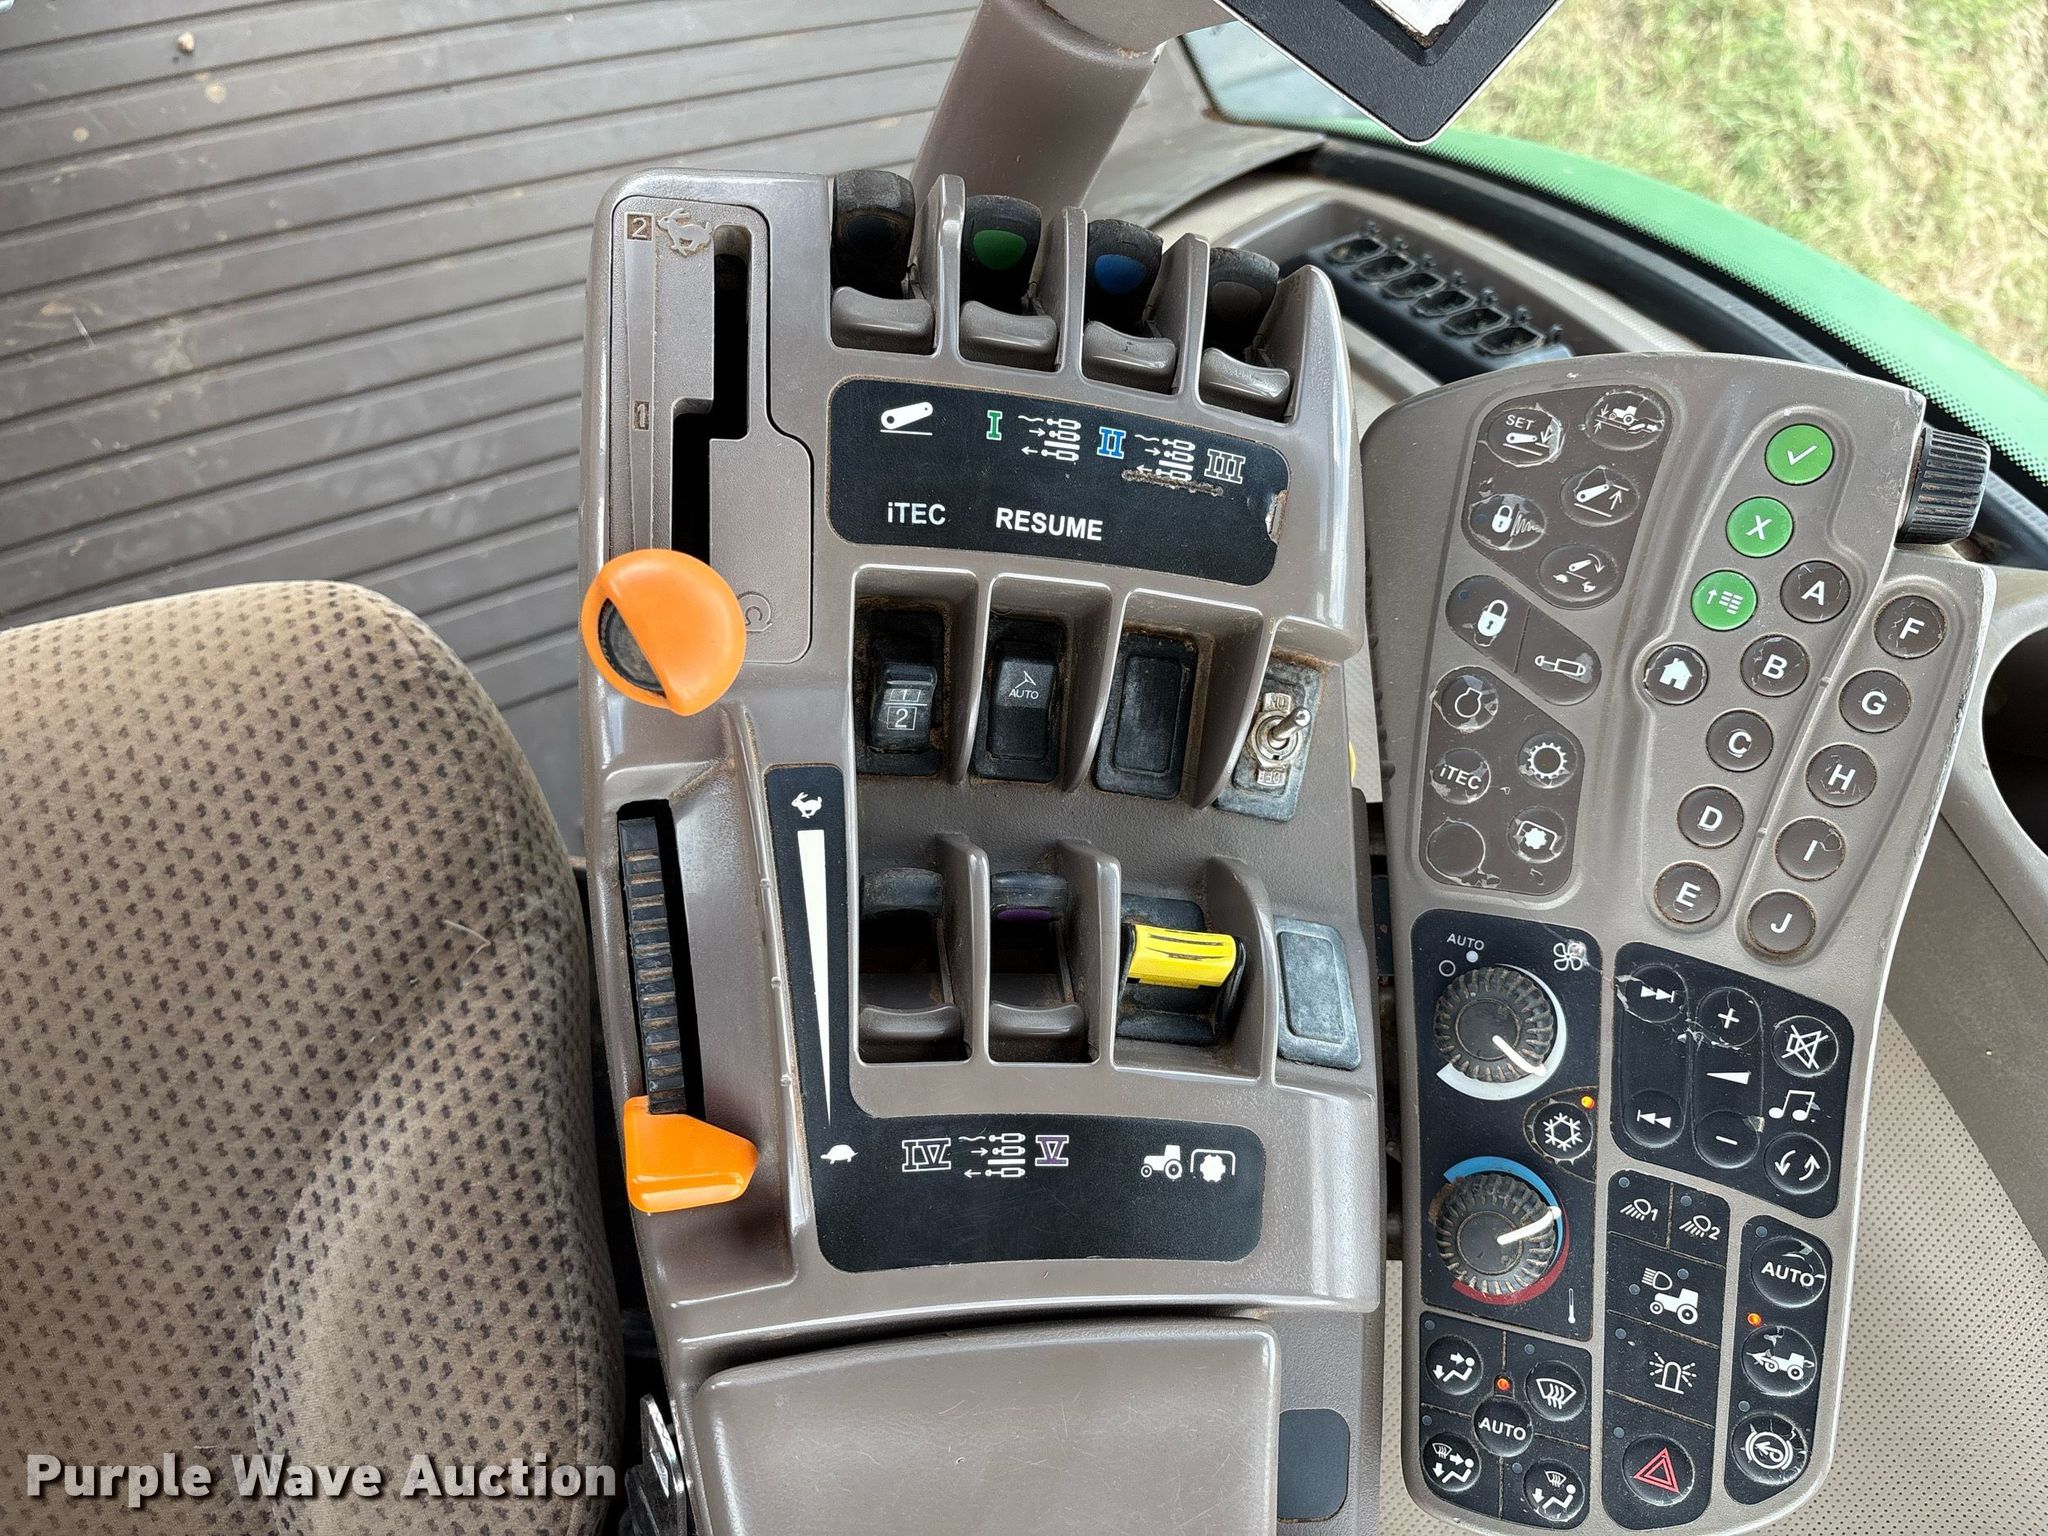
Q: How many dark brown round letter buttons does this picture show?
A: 10